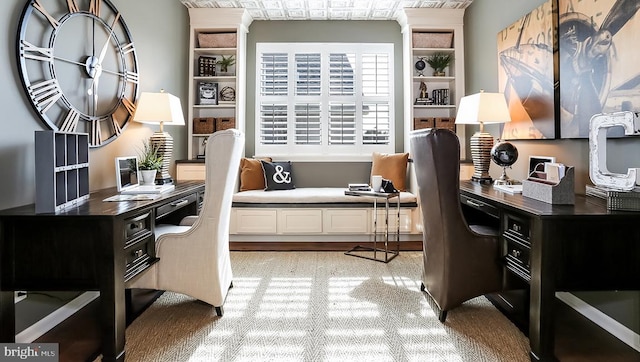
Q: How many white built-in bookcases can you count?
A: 2